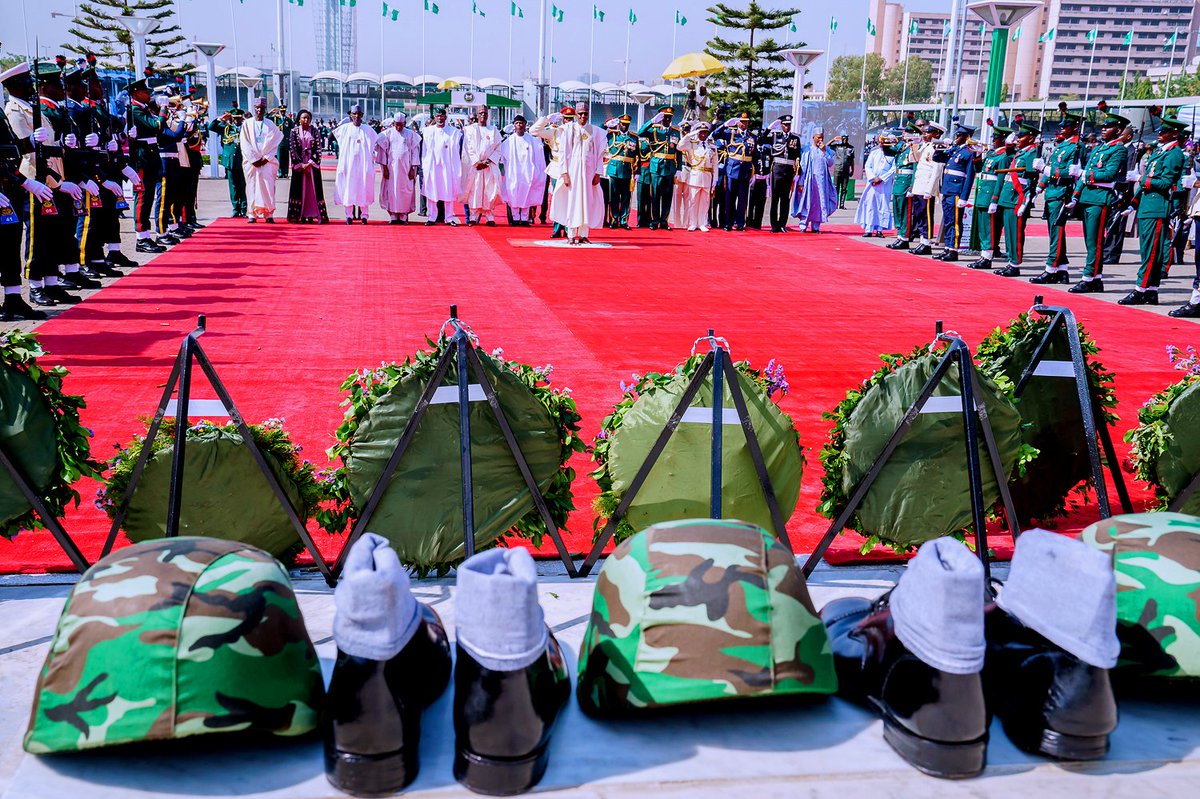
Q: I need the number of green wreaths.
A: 7